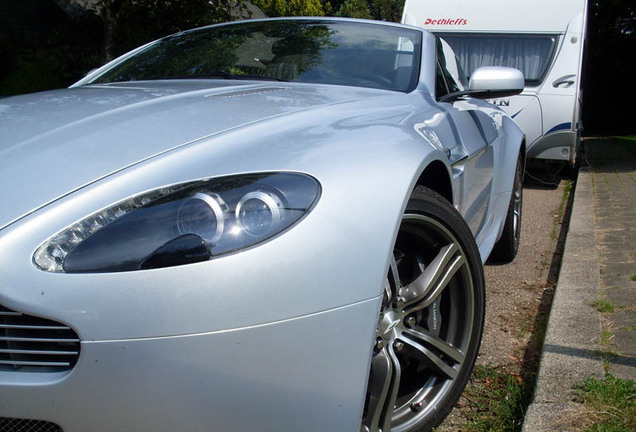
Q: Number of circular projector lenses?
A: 2